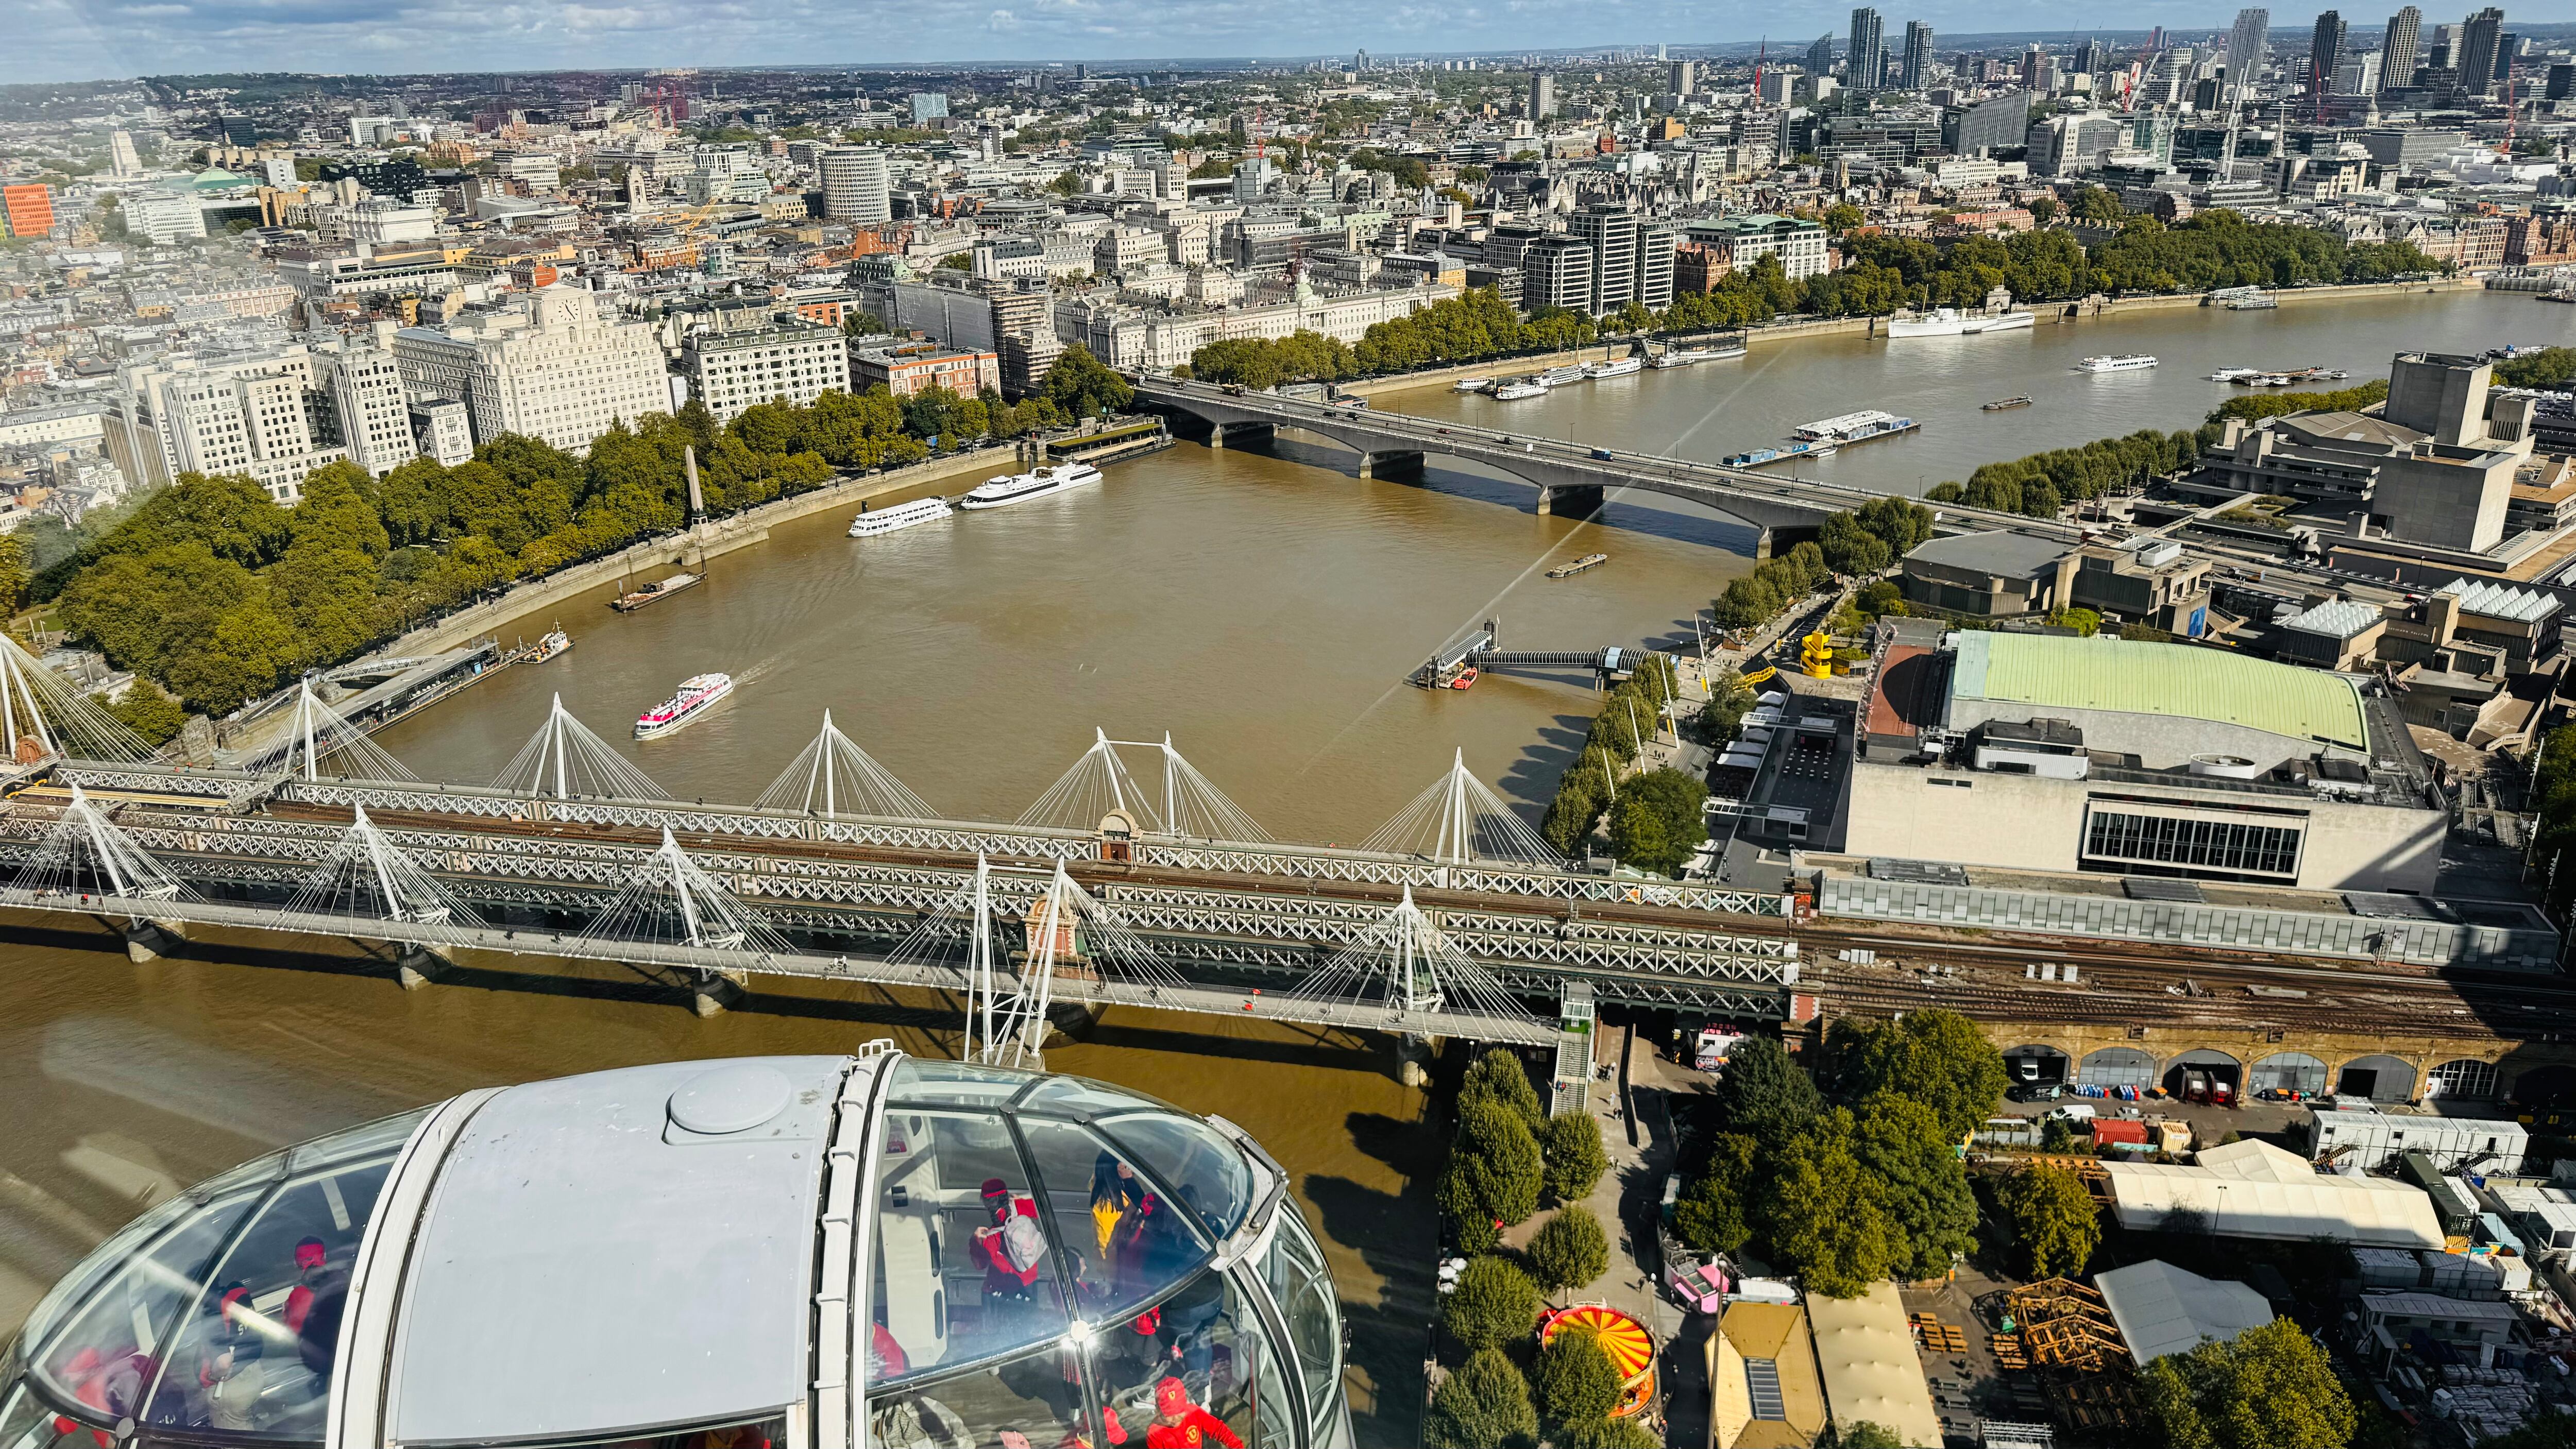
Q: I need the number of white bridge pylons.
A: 13